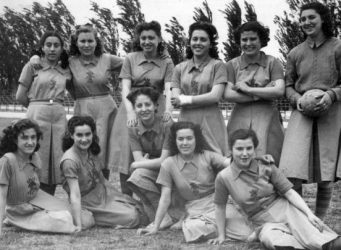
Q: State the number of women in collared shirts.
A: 11